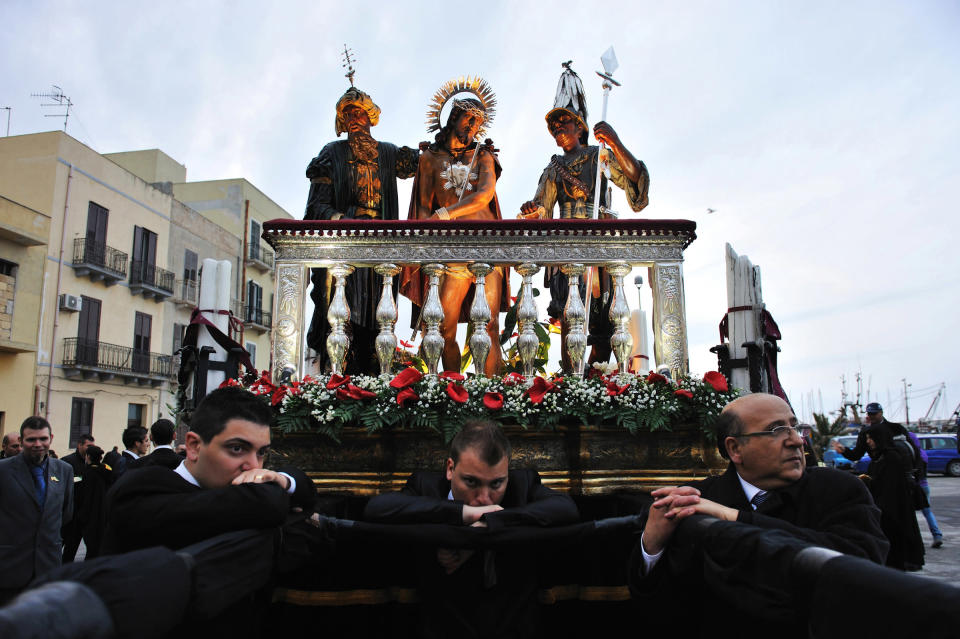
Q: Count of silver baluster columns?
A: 7